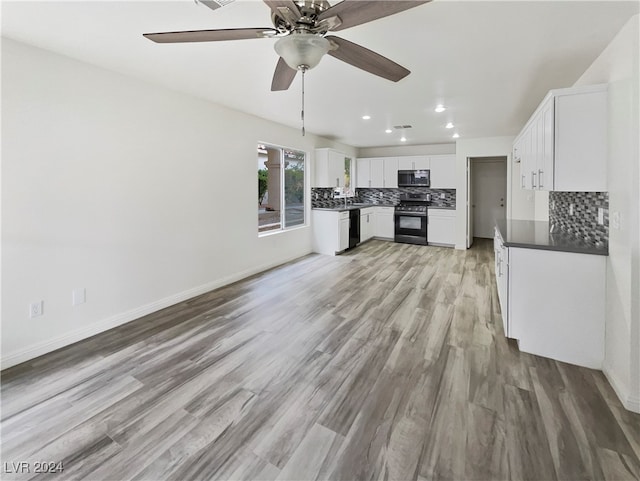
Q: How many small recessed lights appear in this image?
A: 6